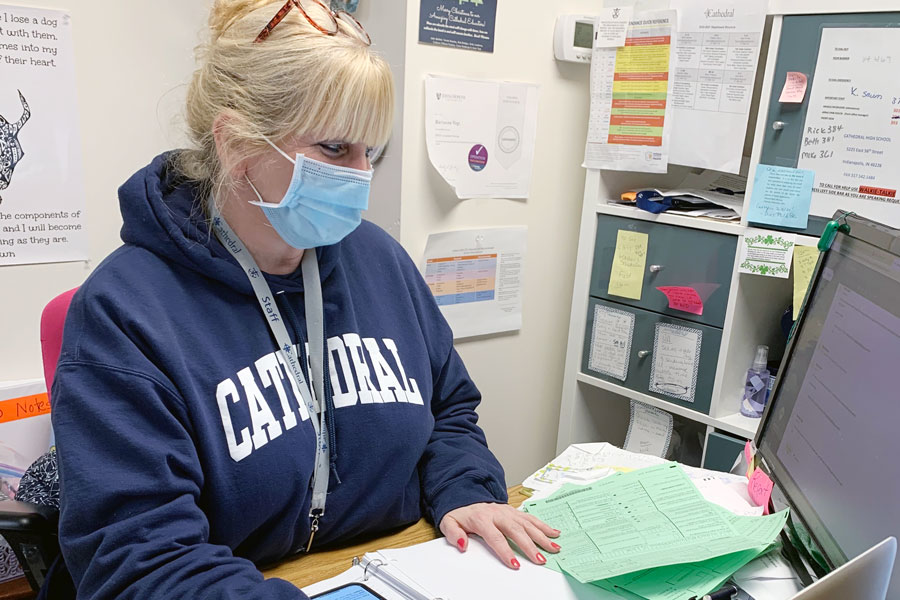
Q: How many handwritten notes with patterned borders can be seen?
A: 3